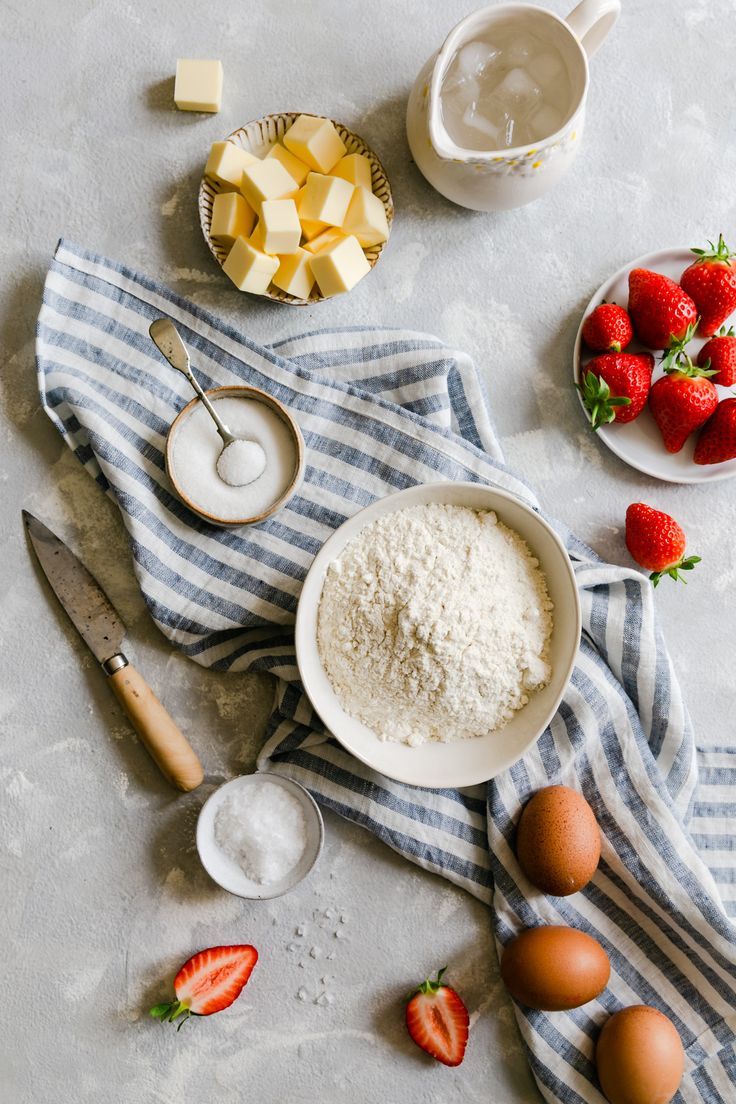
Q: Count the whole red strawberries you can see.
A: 8